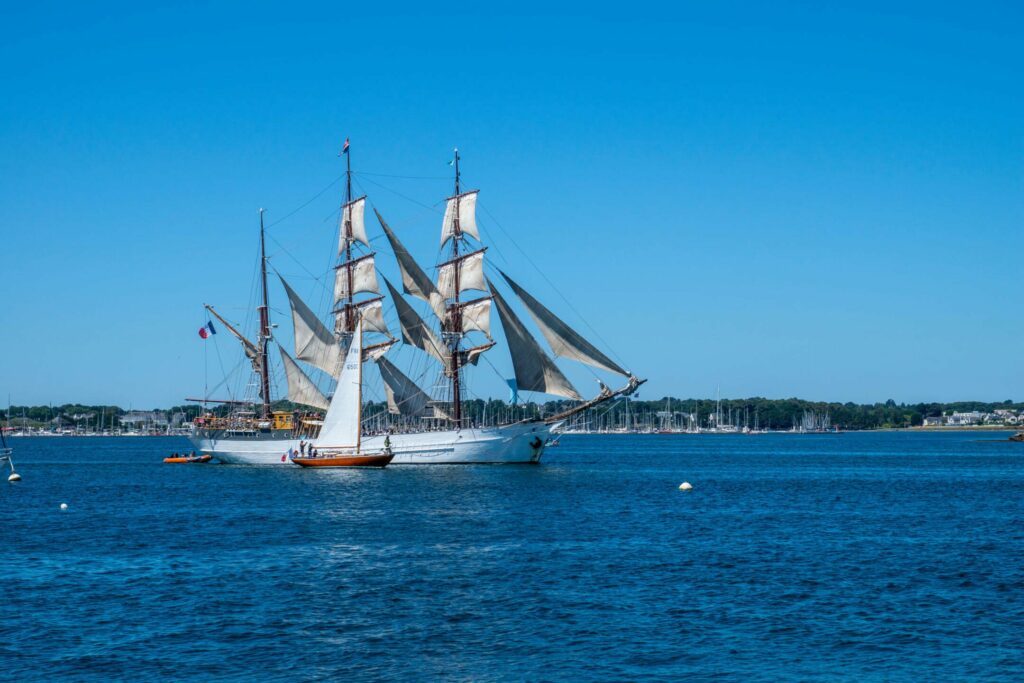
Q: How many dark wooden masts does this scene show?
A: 3